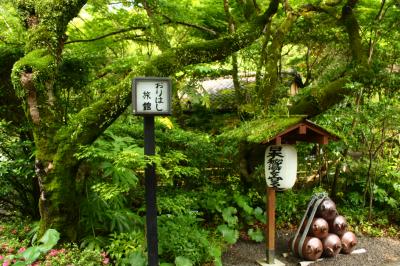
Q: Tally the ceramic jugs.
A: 6